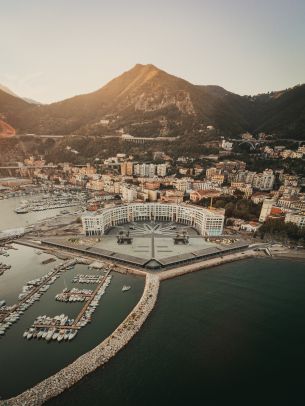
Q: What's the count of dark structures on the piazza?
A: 2